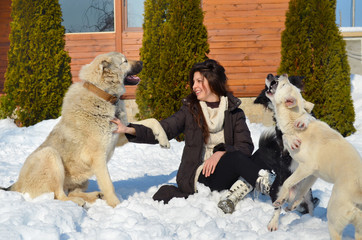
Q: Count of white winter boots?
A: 2